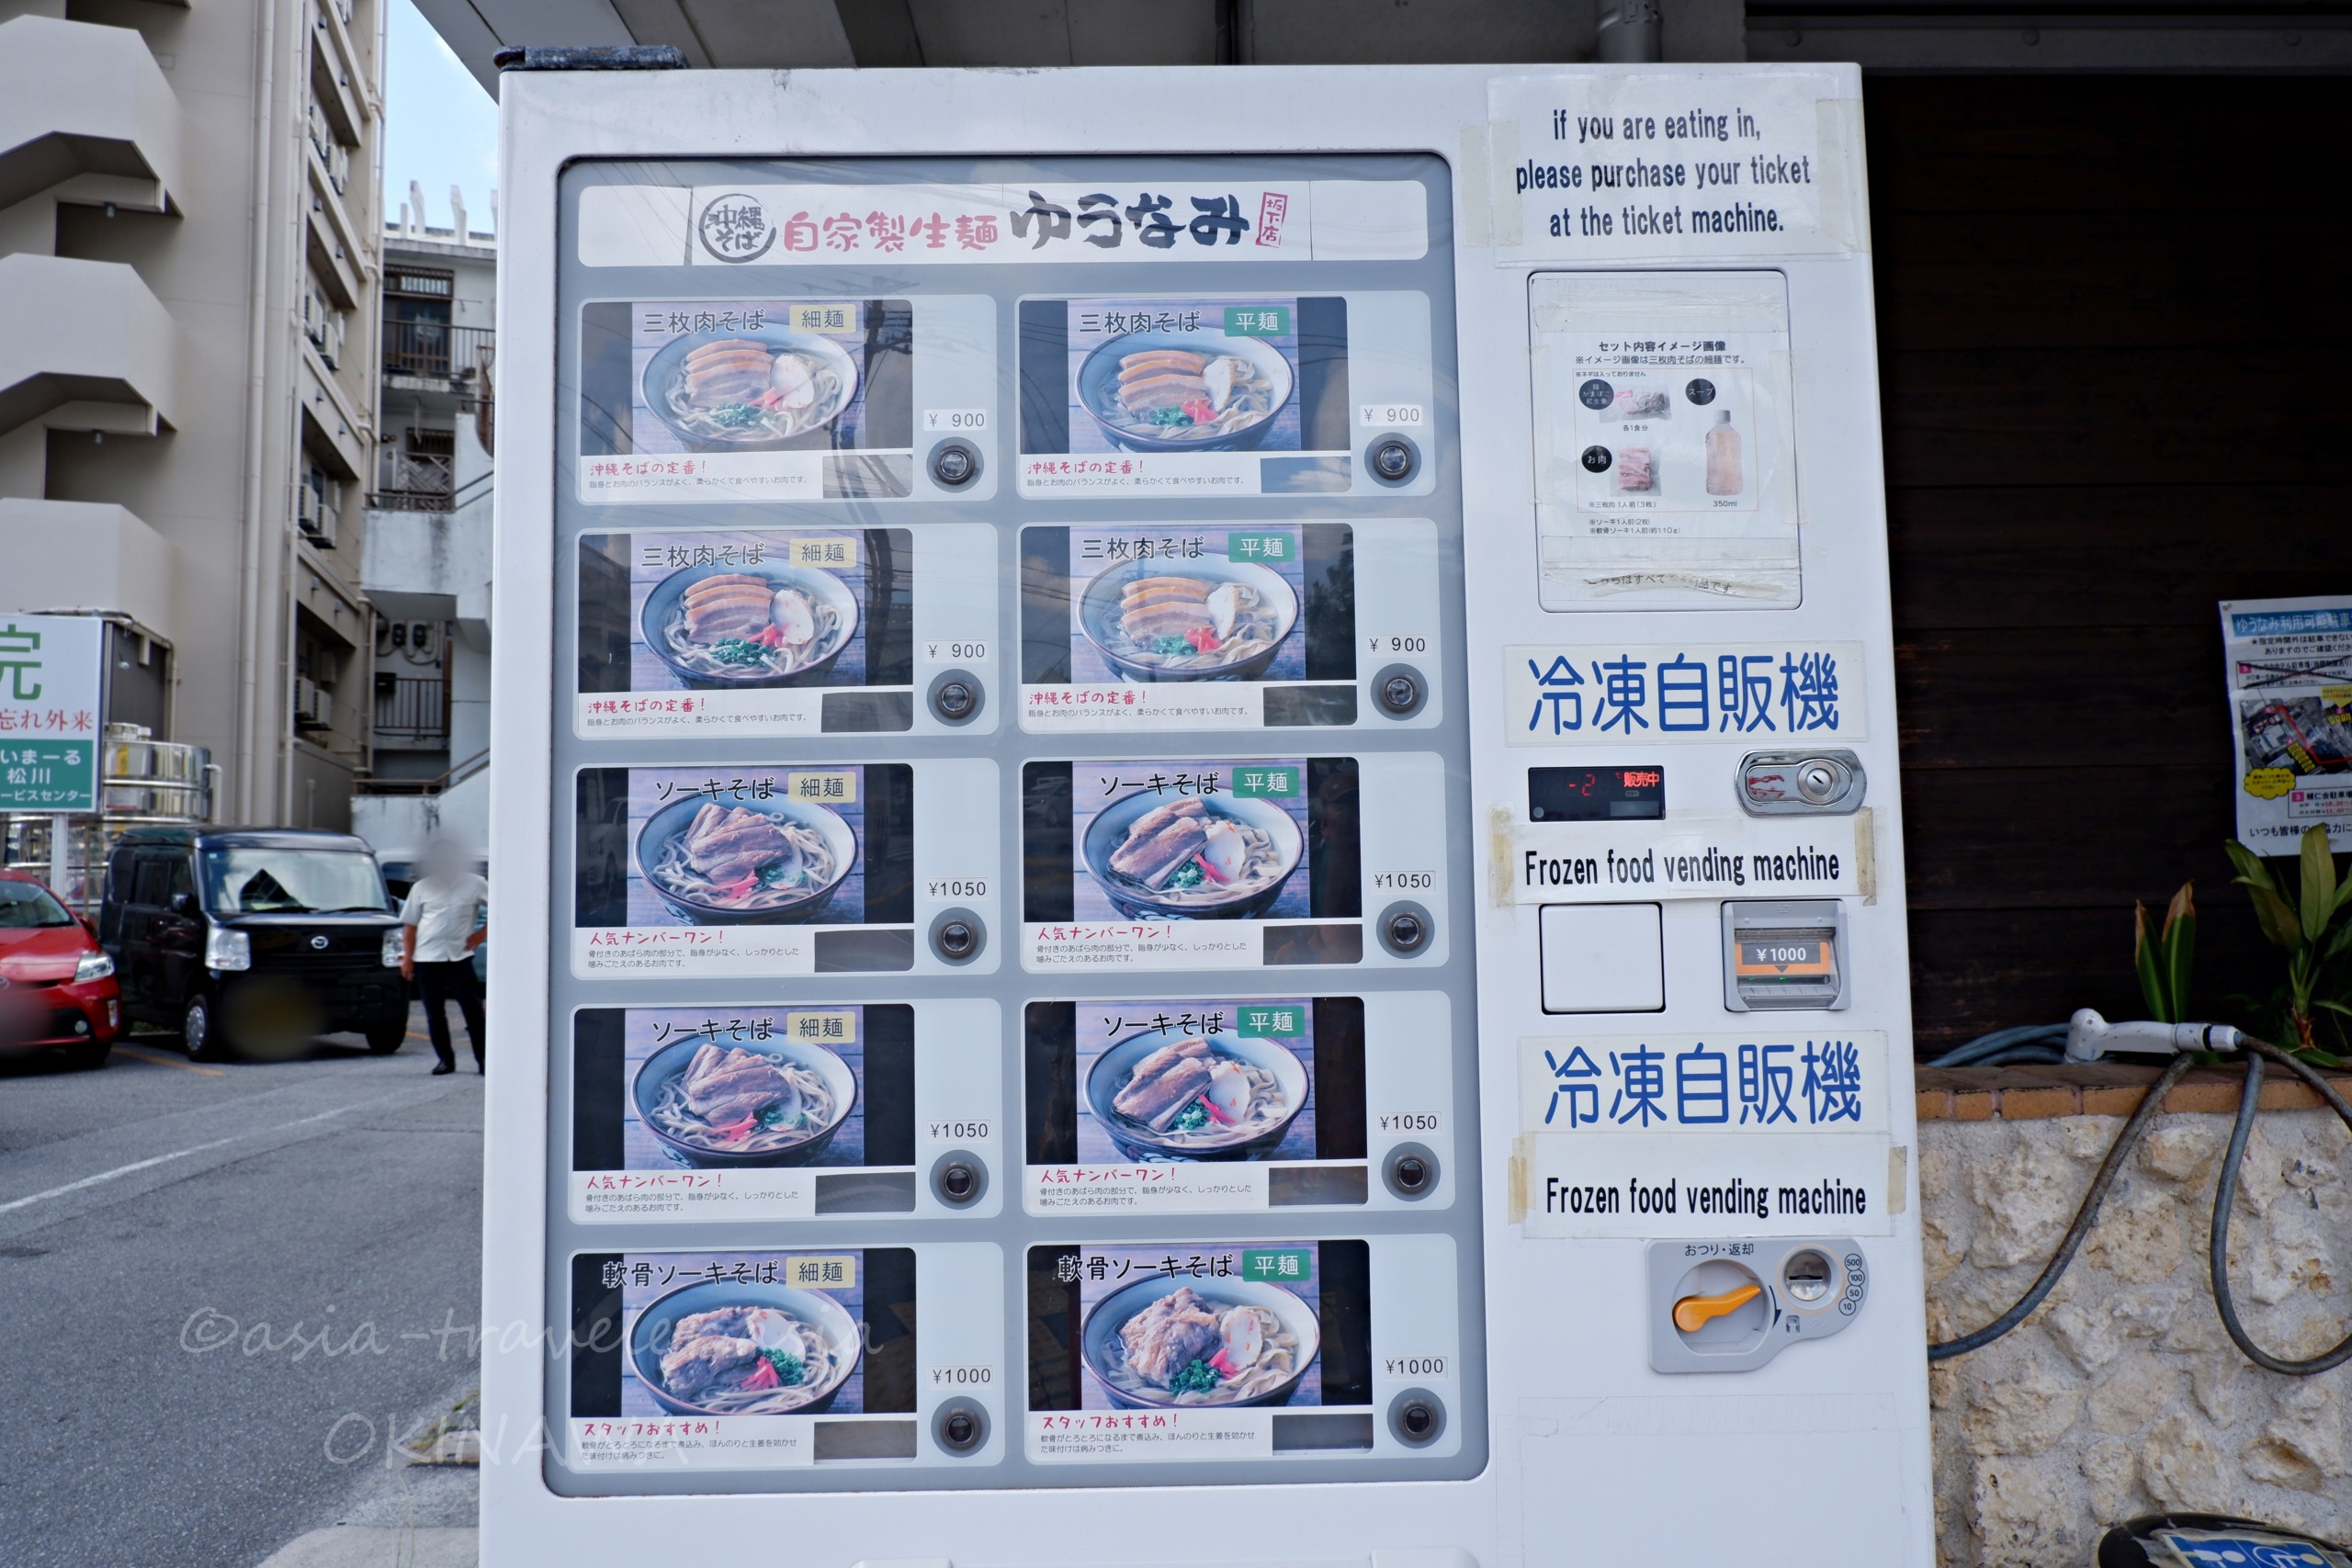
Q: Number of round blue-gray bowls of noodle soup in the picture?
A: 10